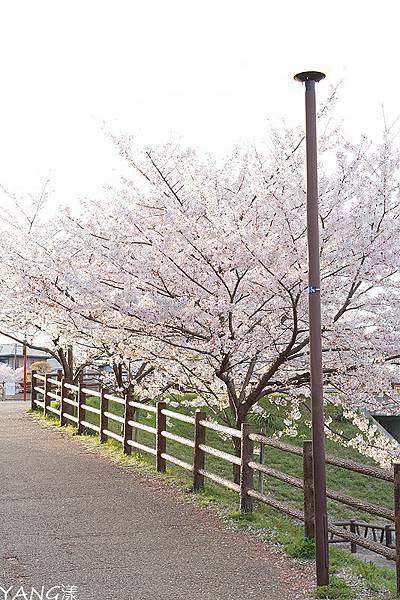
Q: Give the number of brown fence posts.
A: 11